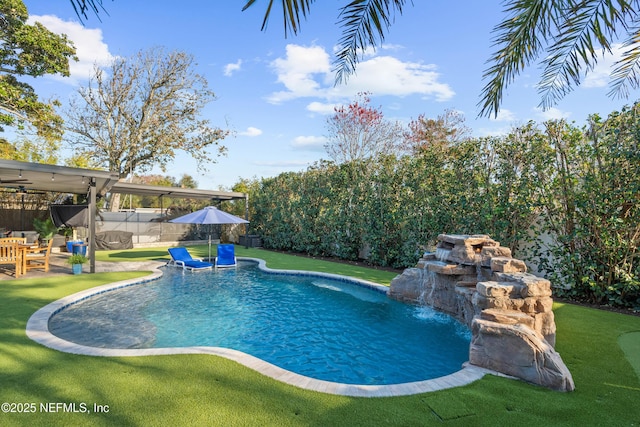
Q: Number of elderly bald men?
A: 0